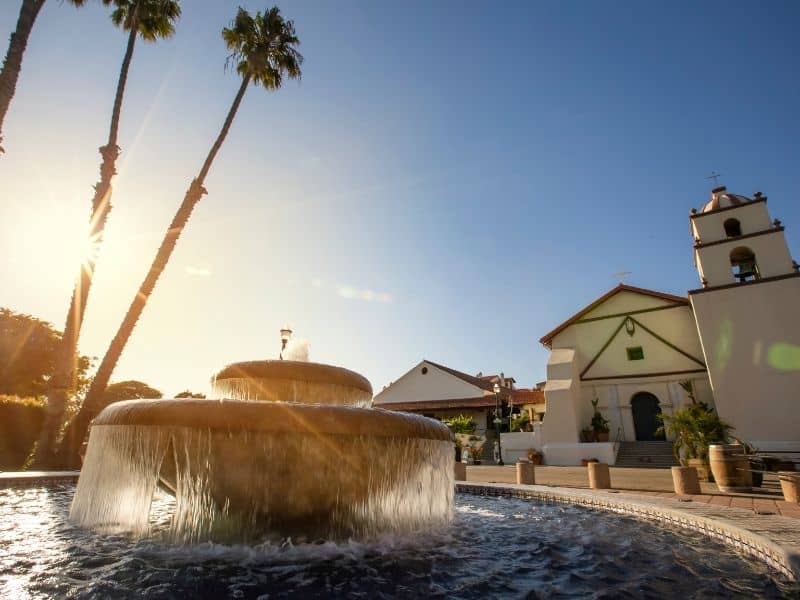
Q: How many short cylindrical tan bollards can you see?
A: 5